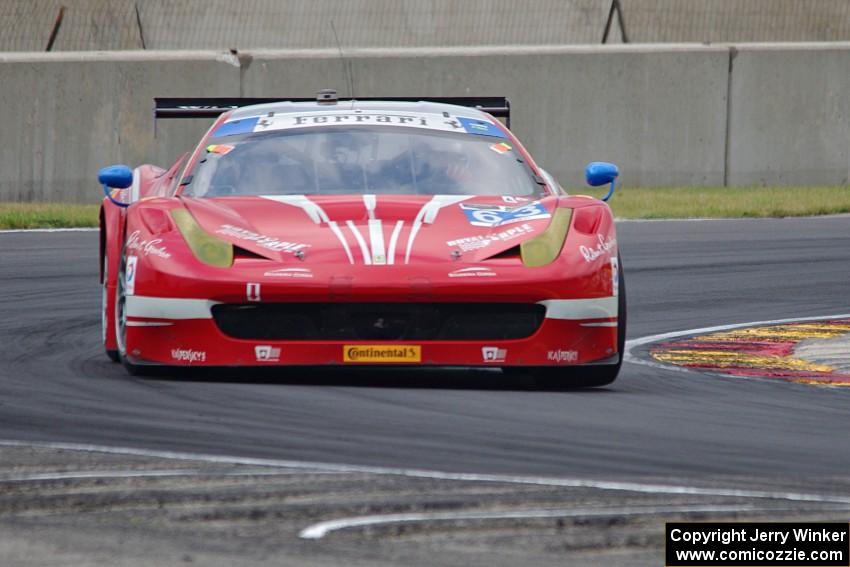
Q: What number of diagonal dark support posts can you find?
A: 4